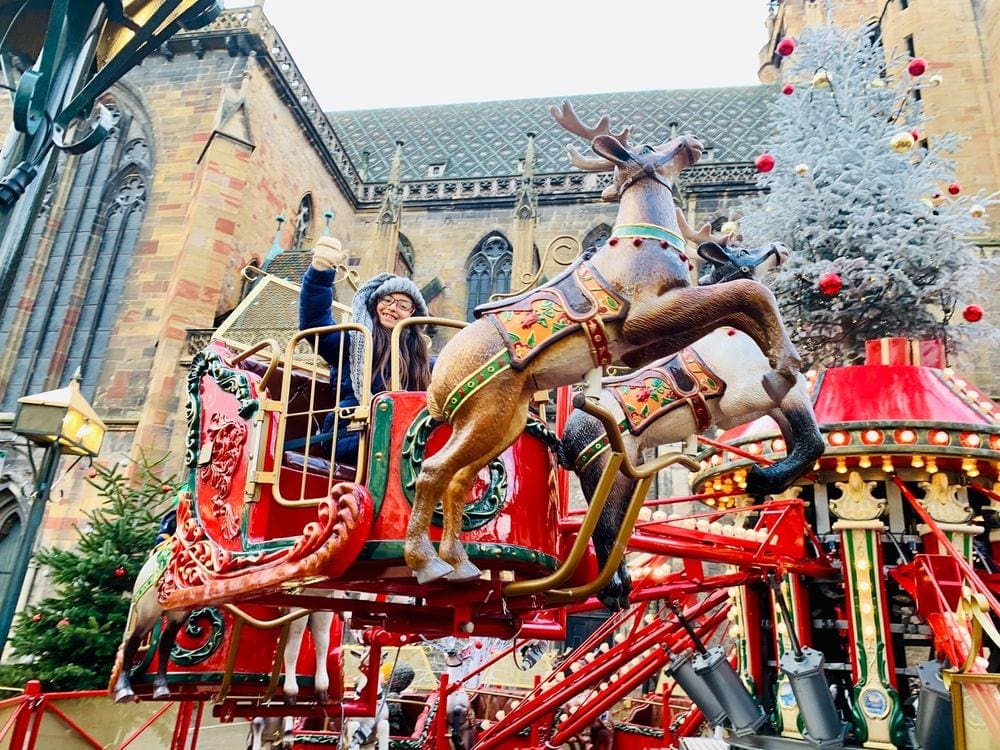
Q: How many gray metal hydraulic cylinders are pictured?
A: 4